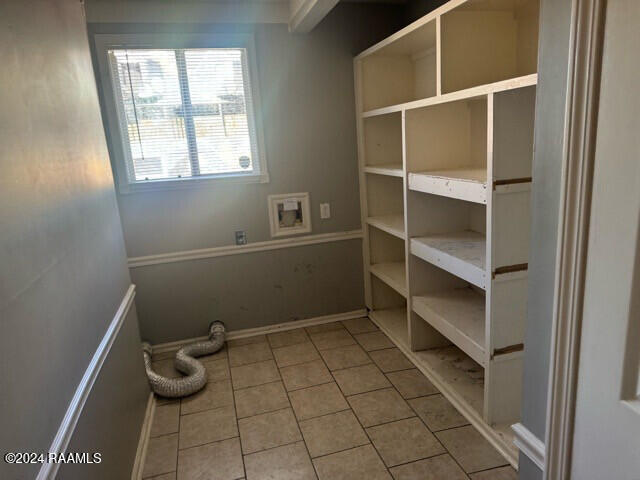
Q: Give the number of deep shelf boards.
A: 3